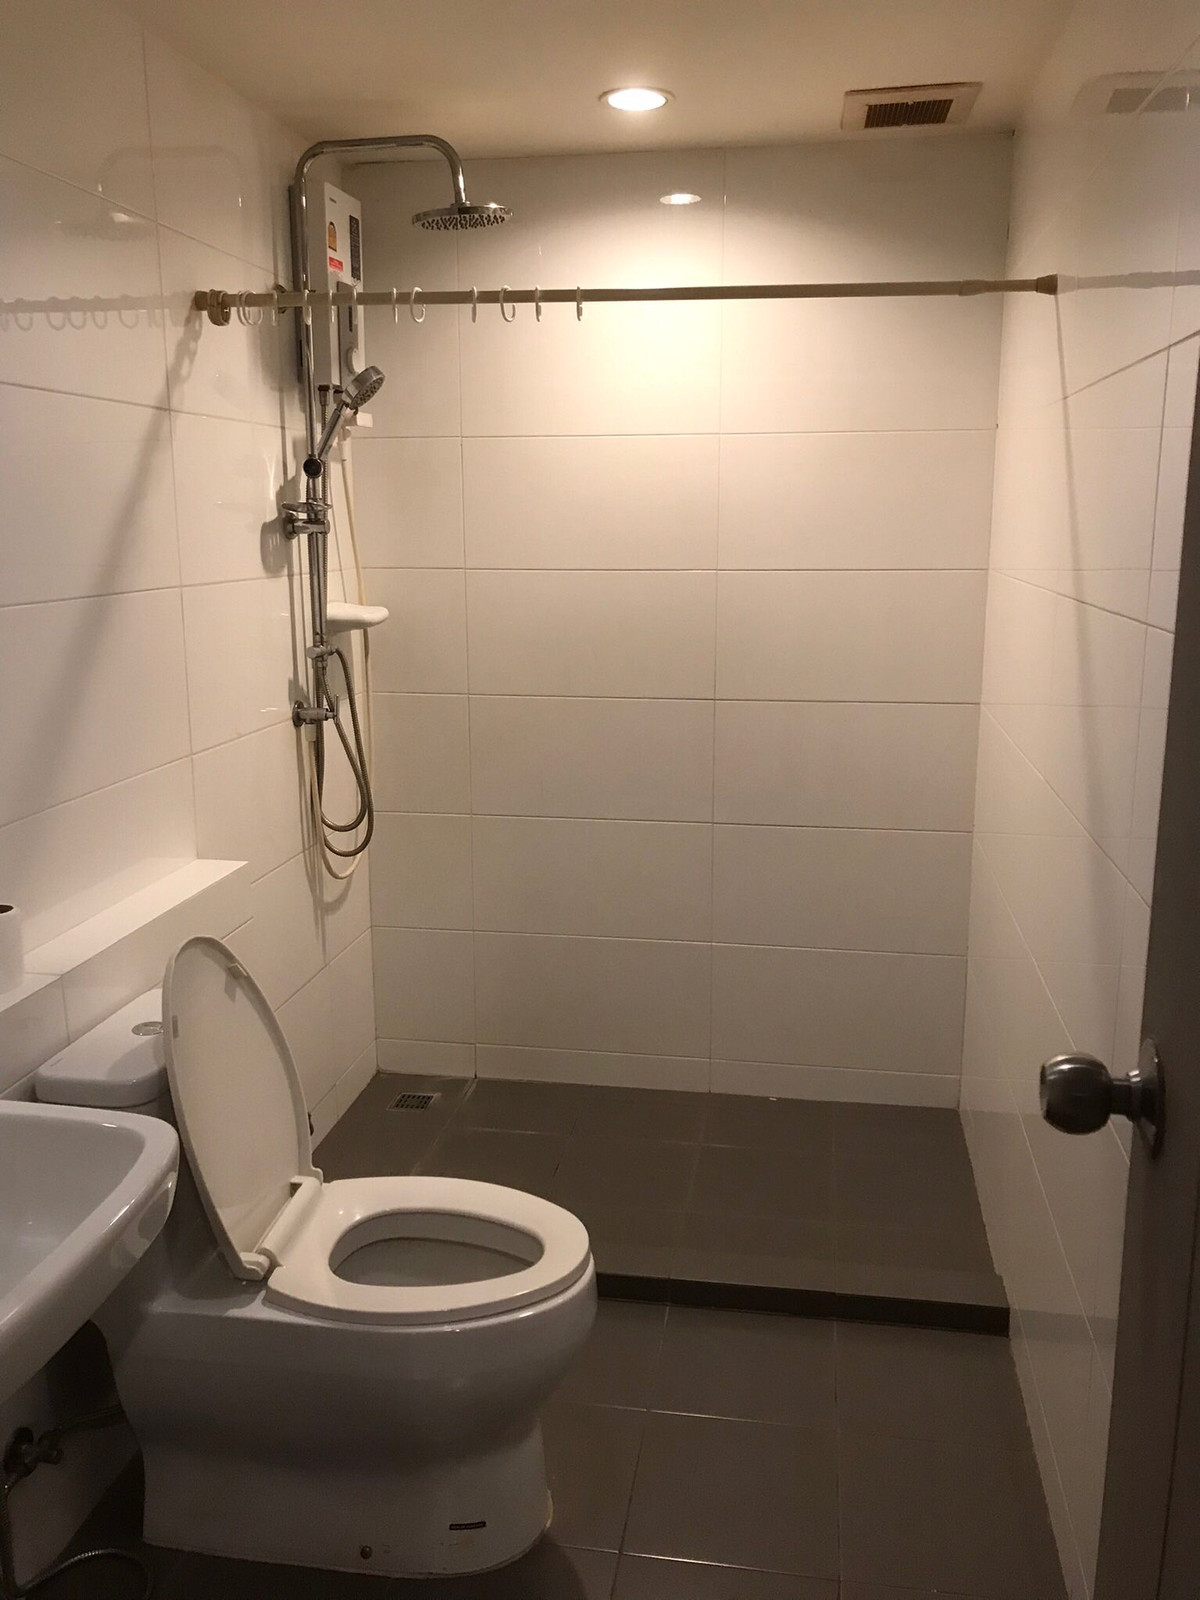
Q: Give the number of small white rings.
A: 12